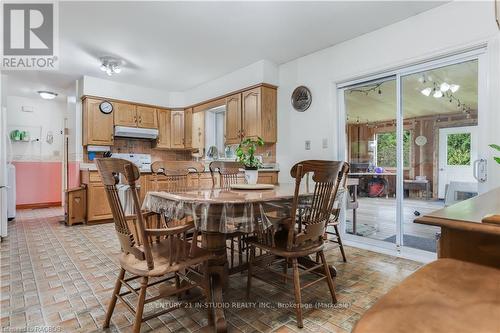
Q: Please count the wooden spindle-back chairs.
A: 5